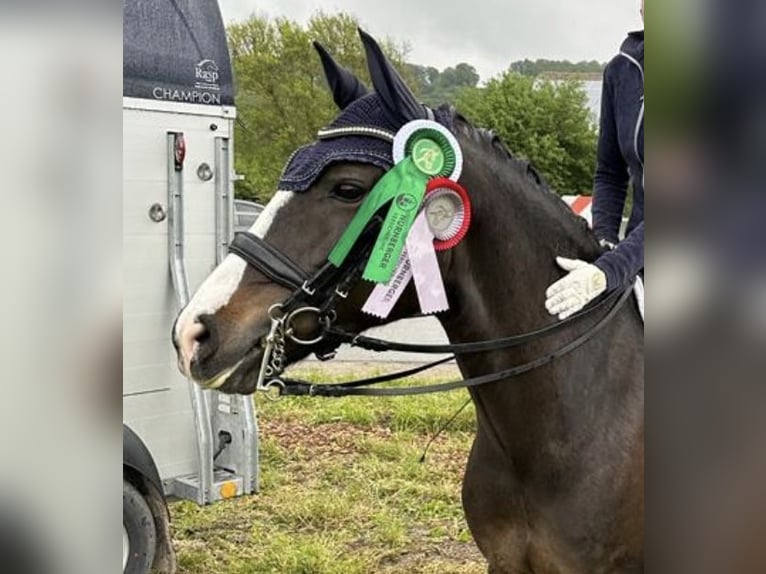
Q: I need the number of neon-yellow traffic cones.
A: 0